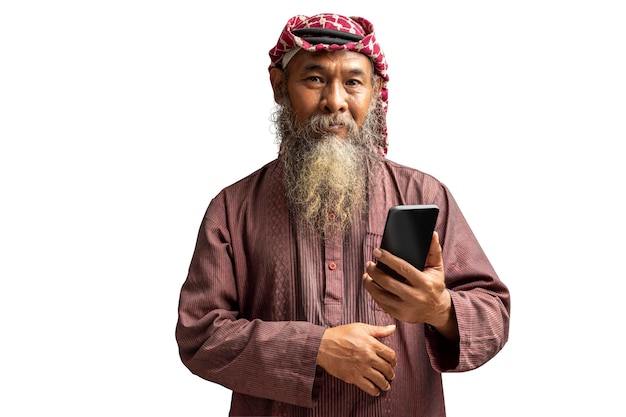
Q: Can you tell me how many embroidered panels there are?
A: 2